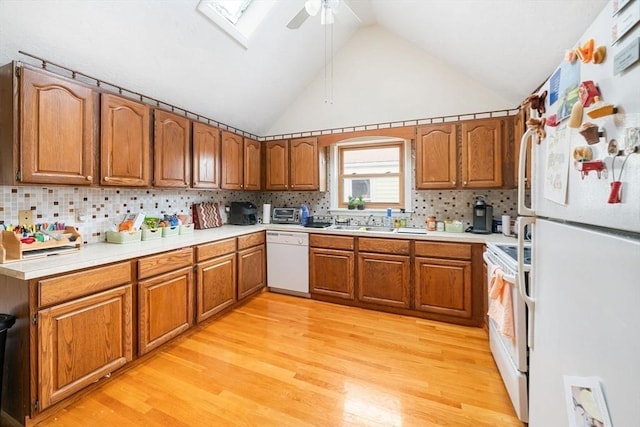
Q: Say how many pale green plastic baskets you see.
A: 5